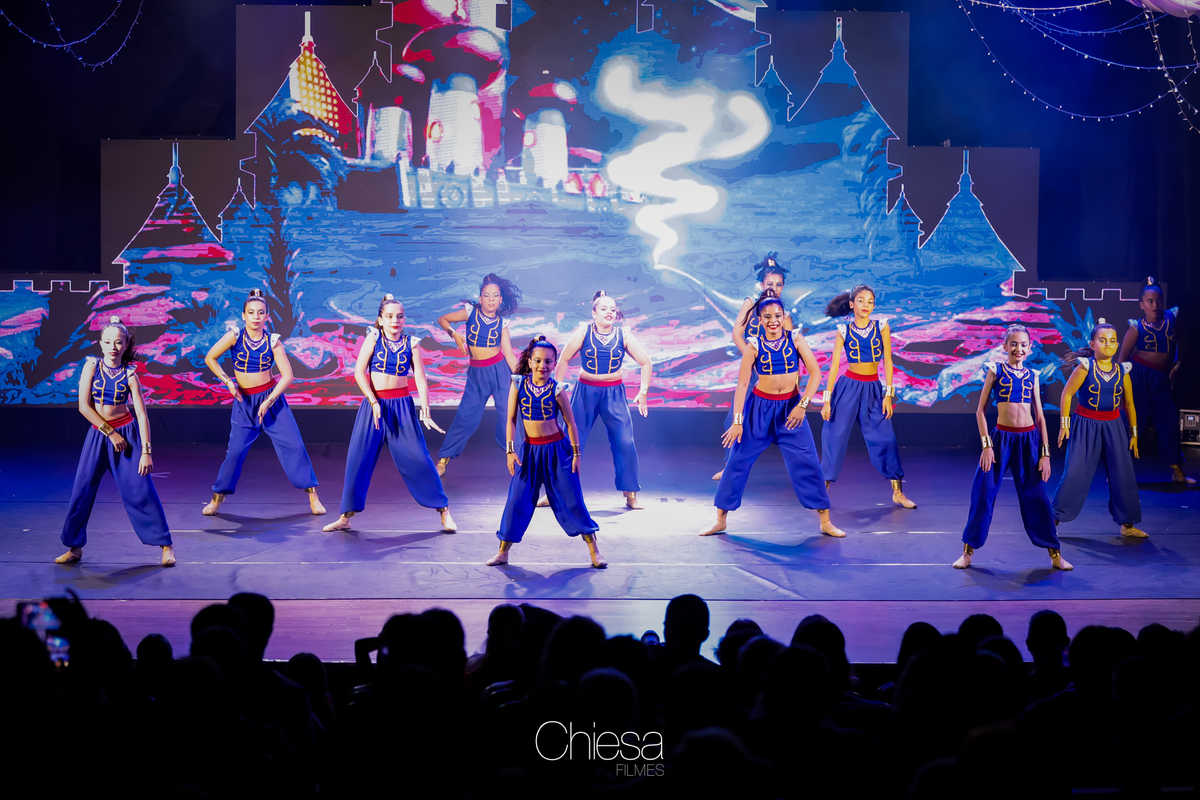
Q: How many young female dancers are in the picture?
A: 12